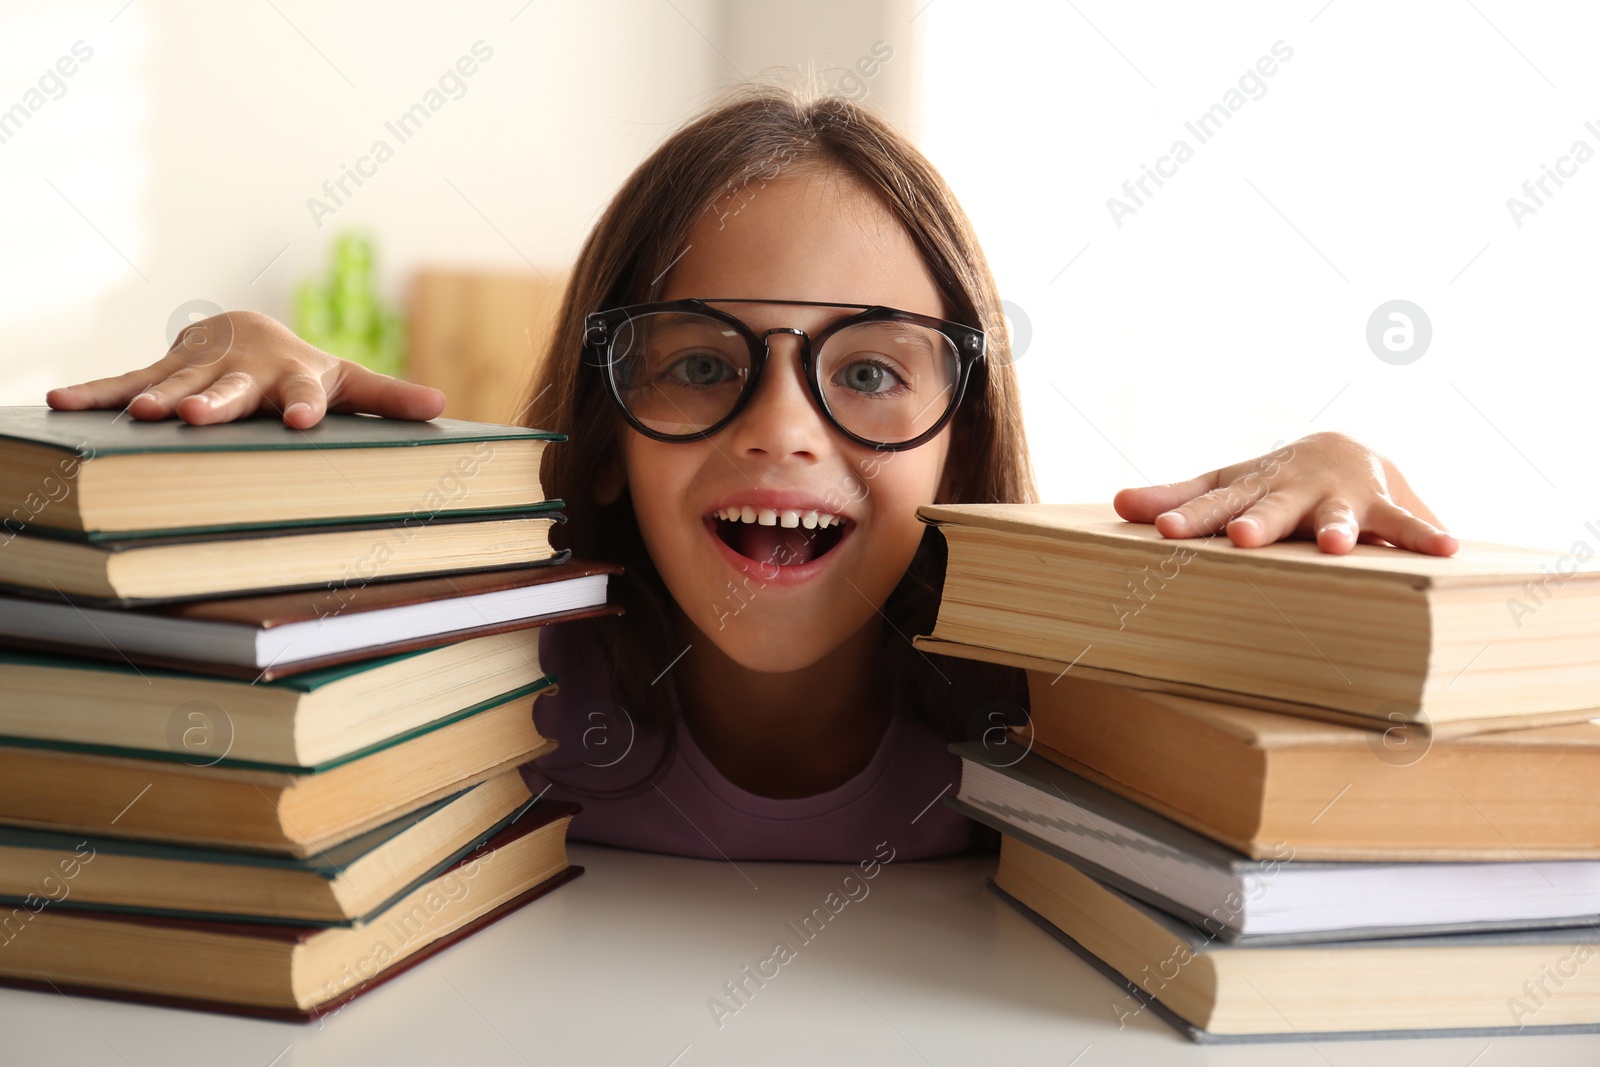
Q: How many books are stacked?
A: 11